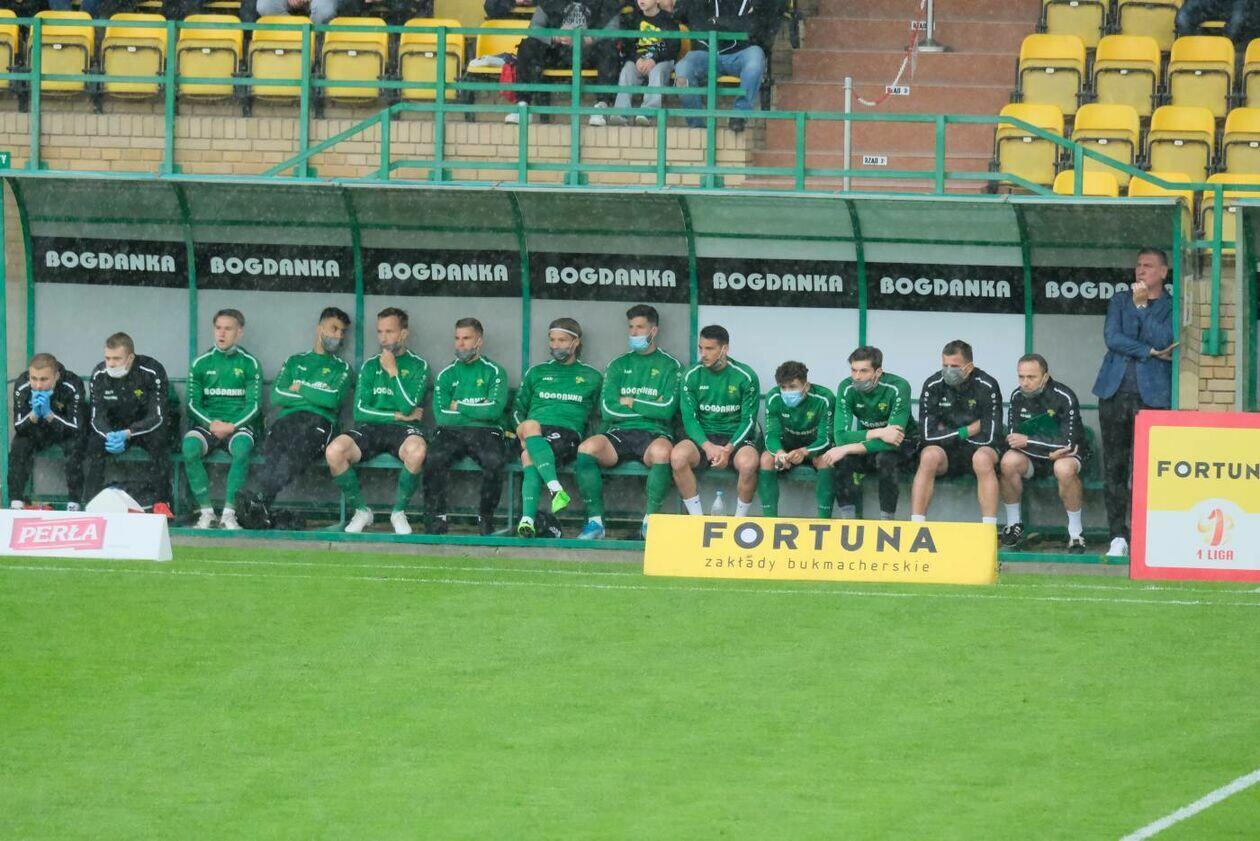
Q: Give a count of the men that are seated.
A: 13